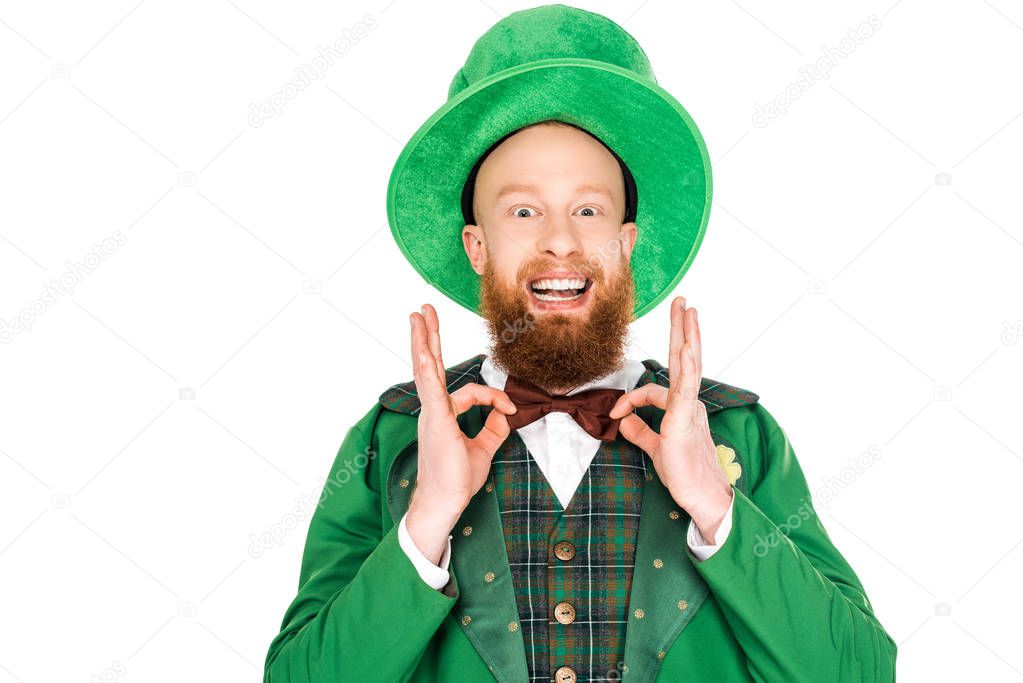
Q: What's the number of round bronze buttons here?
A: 3